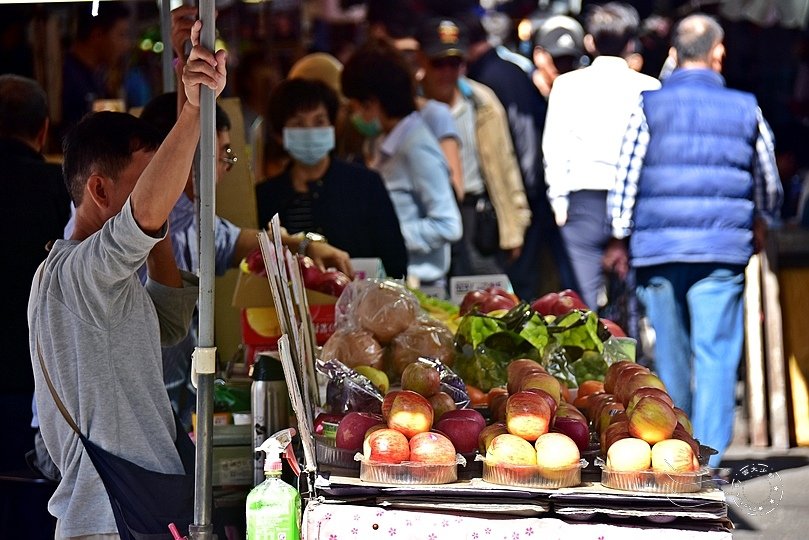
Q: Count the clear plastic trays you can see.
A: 3